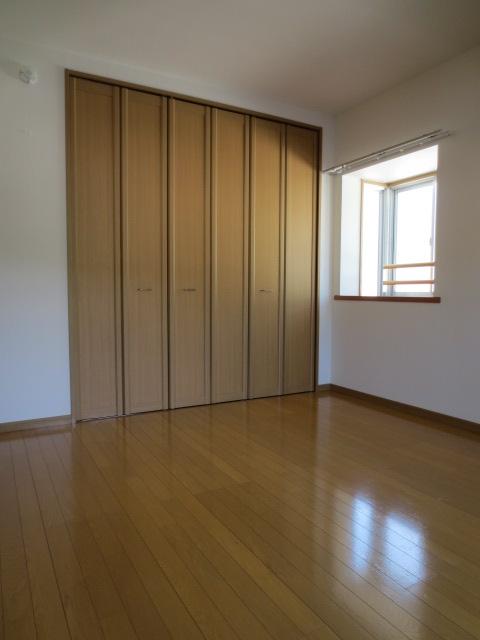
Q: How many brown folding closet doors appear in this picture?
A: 6